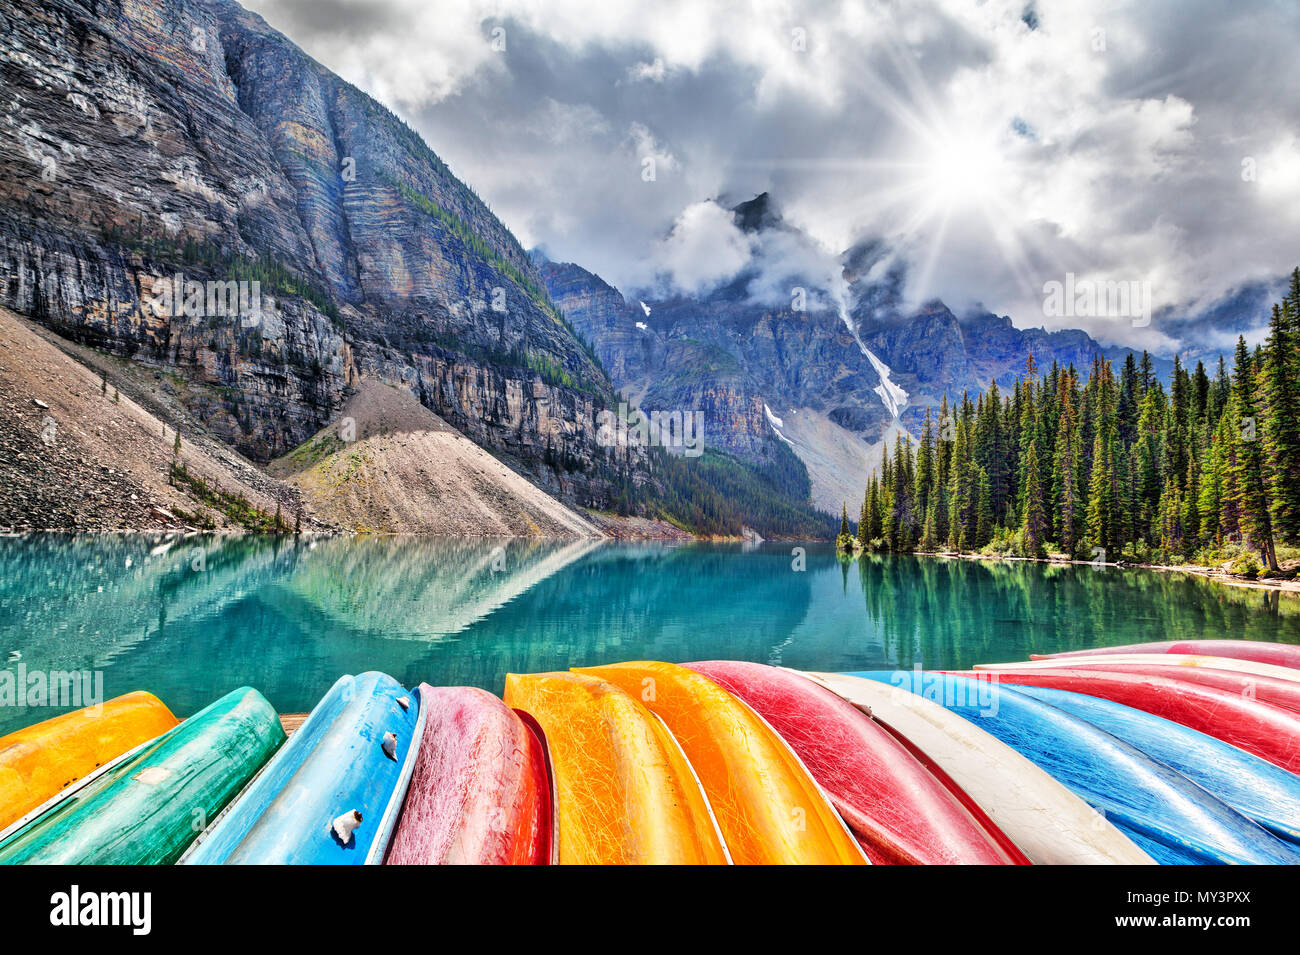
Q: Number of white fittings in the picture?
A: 3